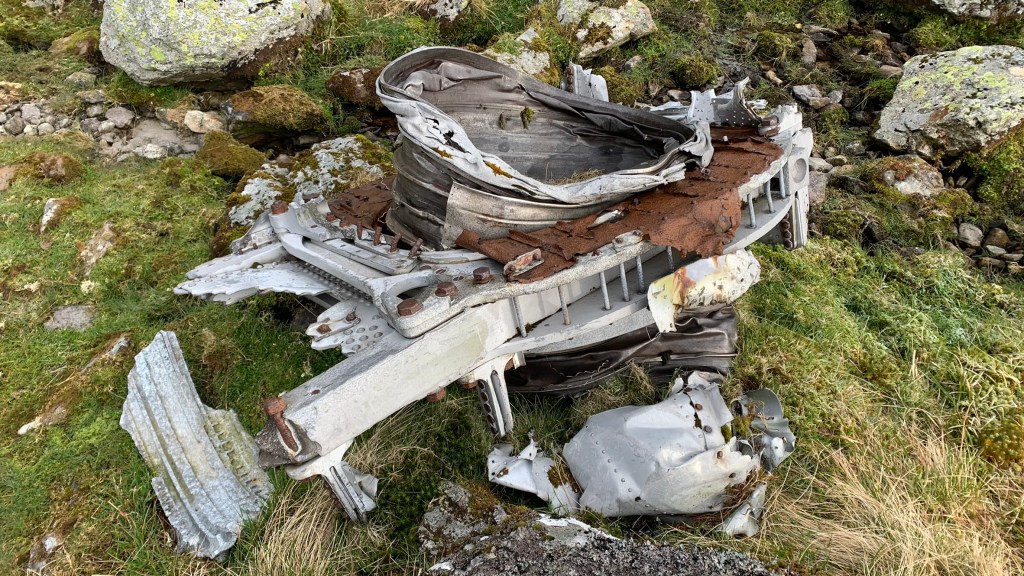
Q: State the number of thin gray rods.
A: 9